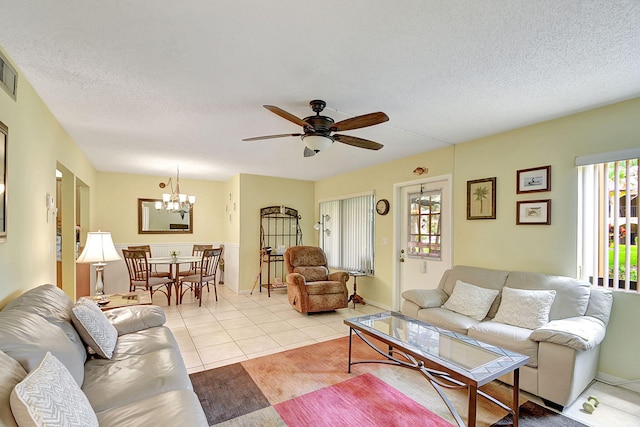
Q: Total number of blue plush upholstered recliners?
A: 0